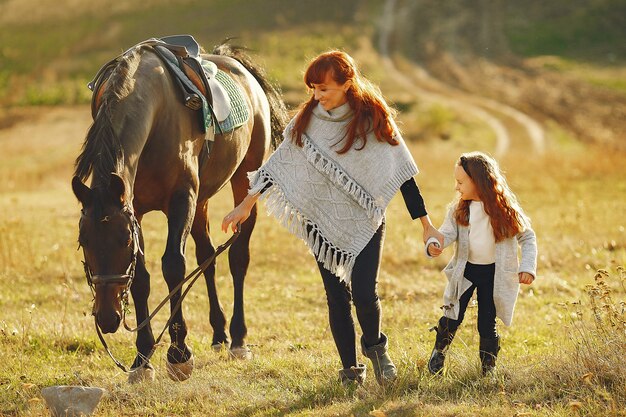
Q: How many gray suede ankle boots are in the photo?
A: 2